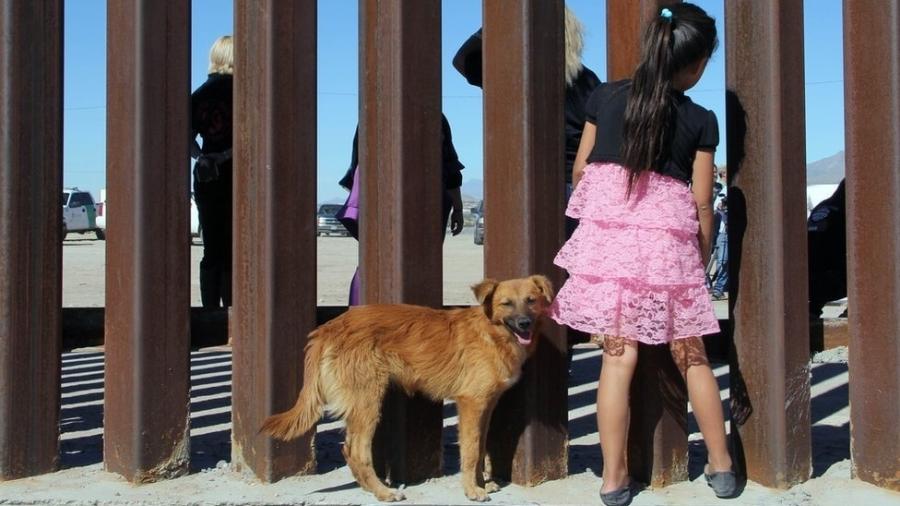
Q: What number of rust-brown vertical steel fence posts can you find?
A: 8